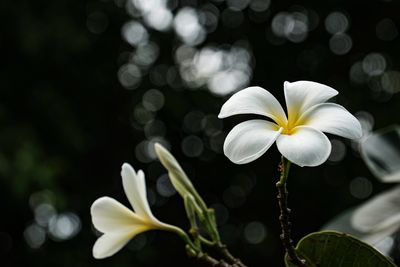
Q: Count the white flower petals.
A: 9